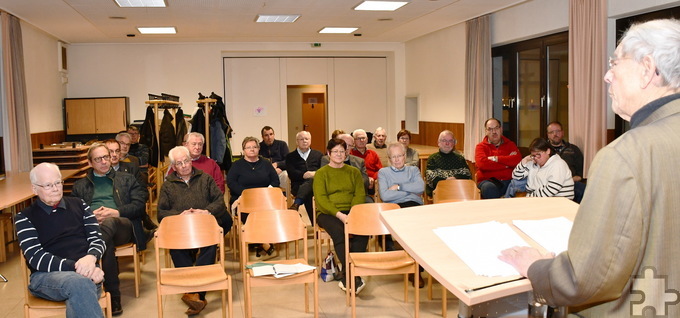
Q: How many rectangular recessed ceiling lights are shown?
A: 5